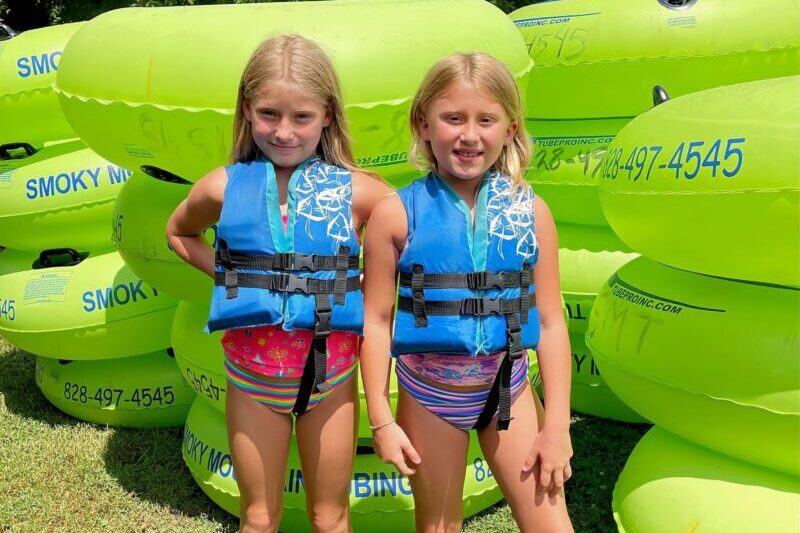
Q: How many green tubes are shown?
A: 15